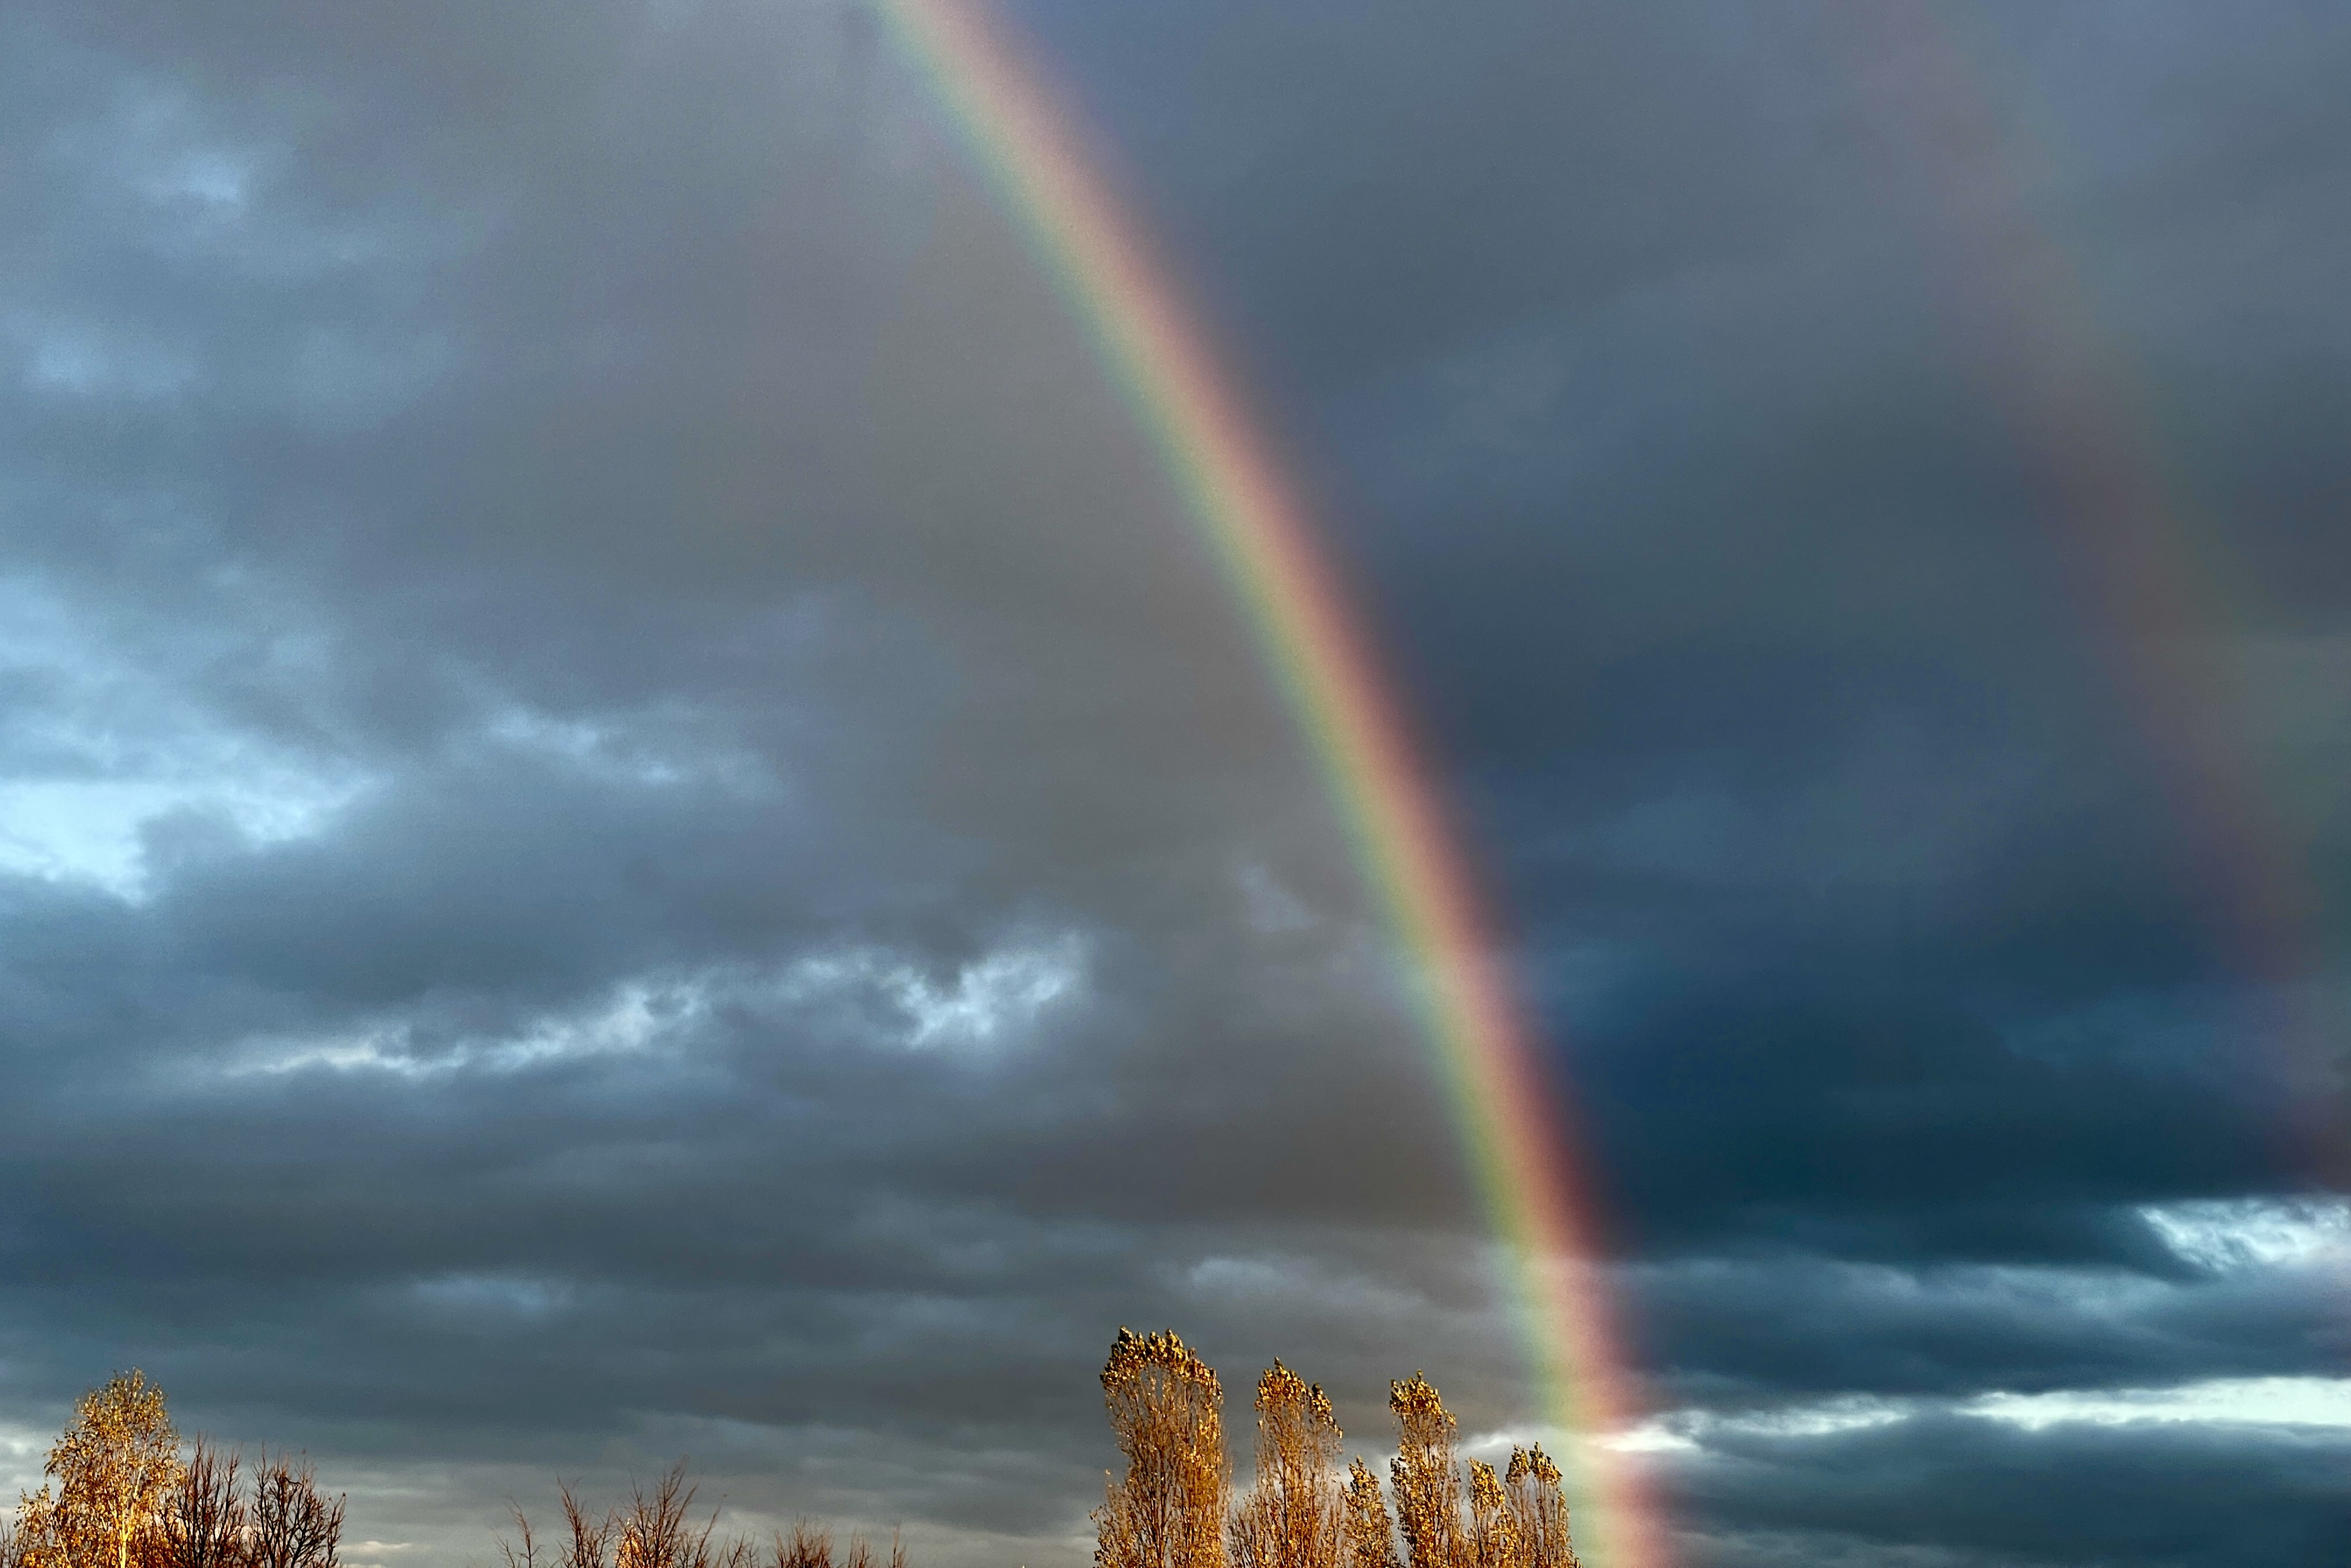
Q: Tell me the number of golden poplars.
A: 6